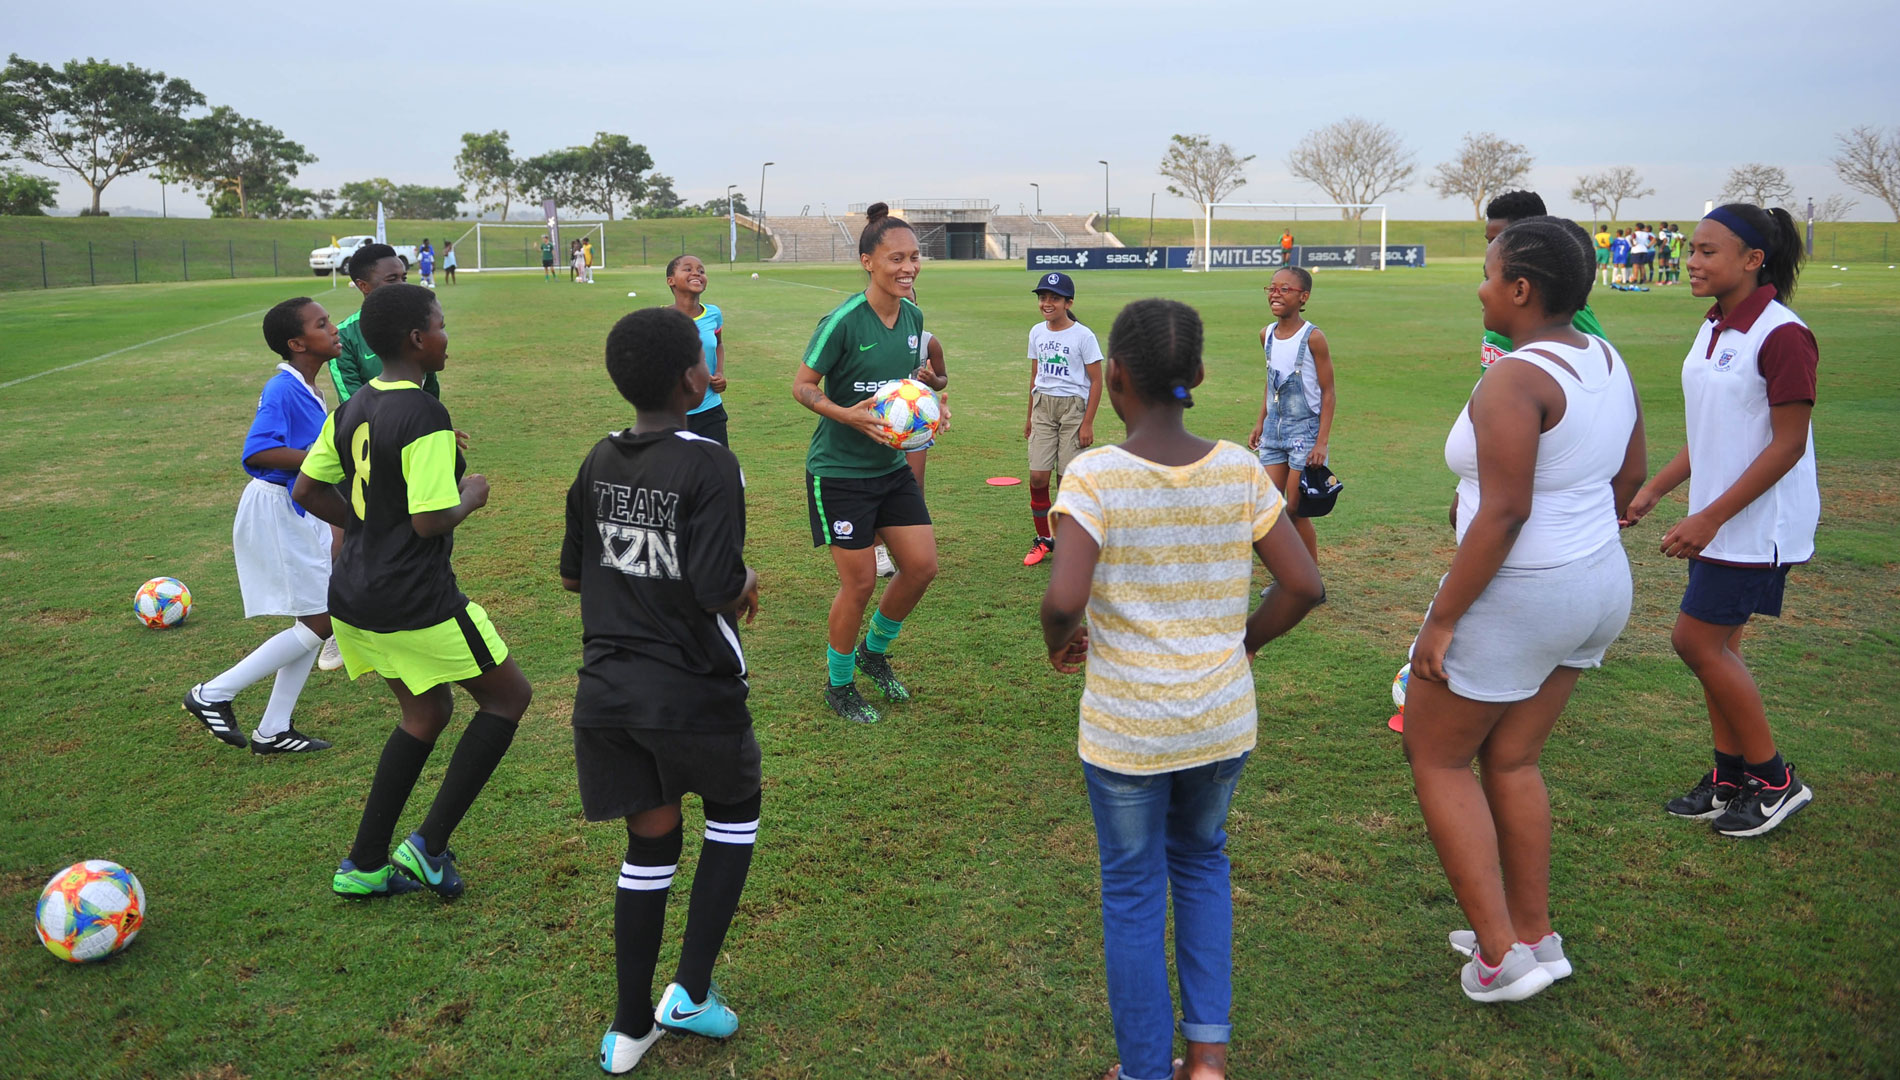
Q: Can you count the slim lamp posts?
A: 4